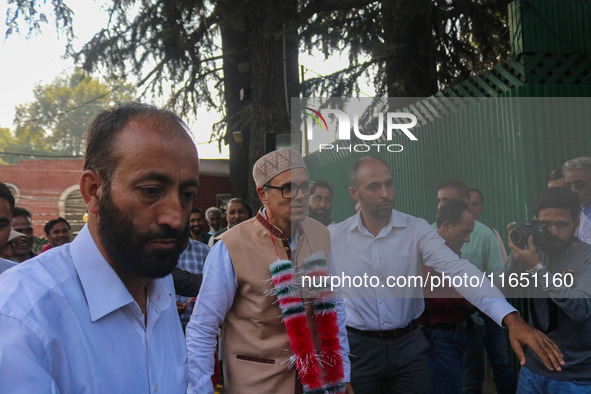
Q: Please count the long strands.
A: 2